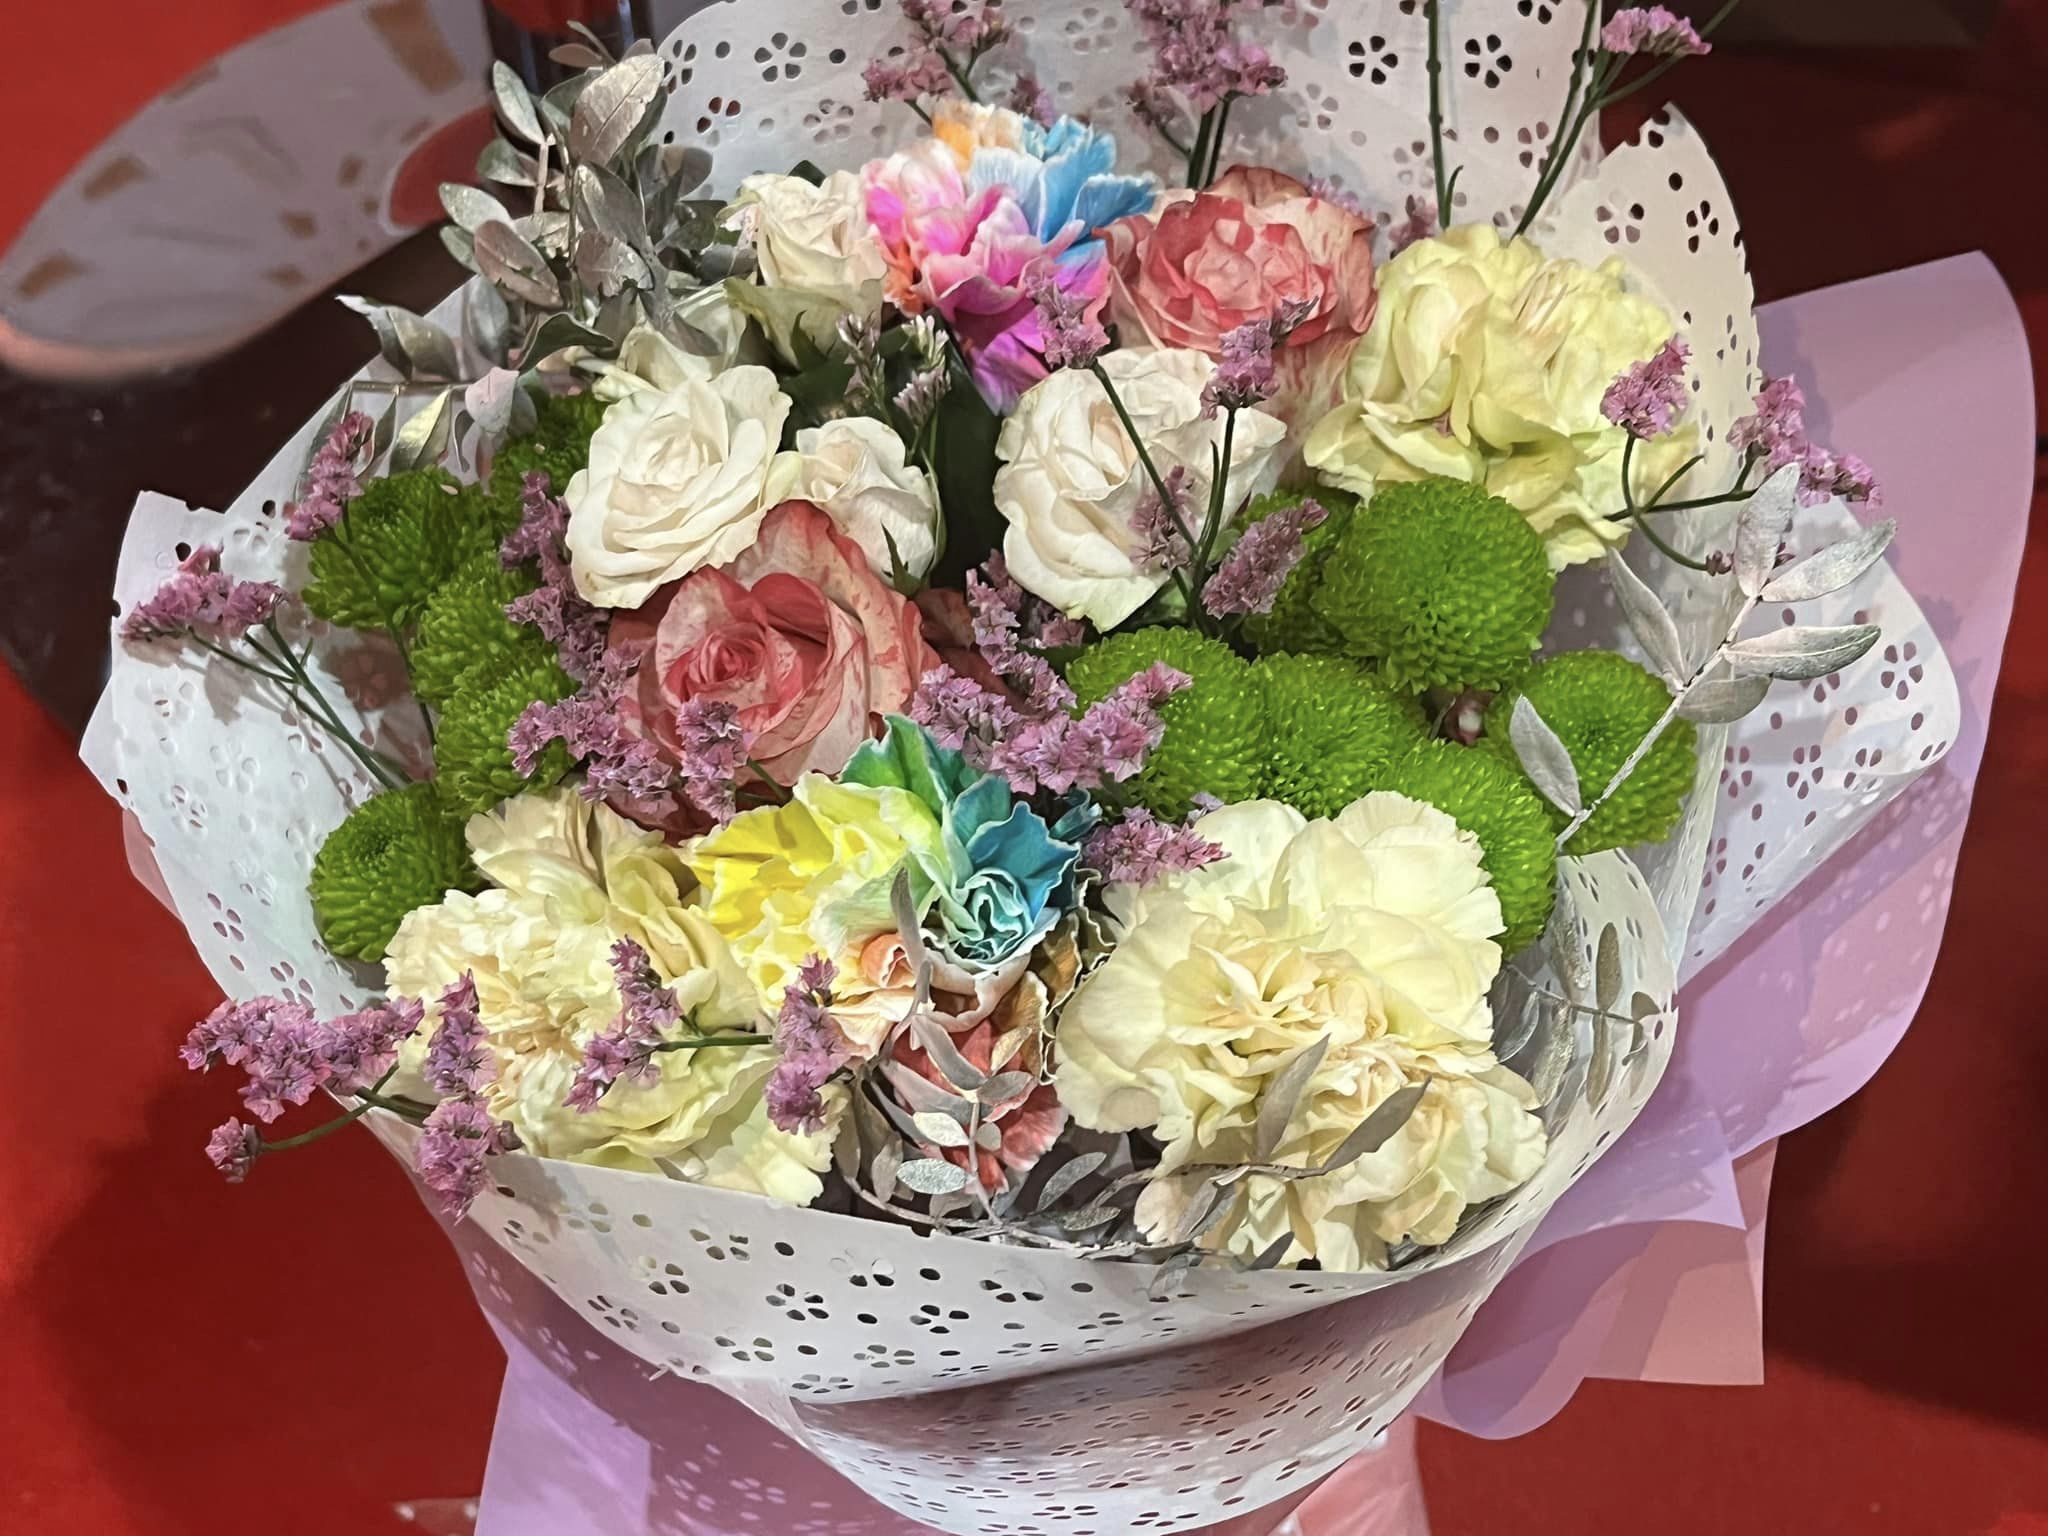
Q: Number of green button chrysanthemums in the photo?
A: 11